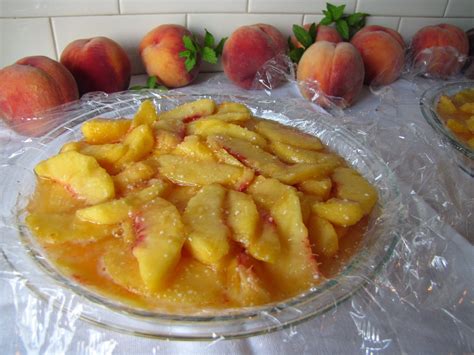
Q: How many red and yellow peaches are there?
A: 8